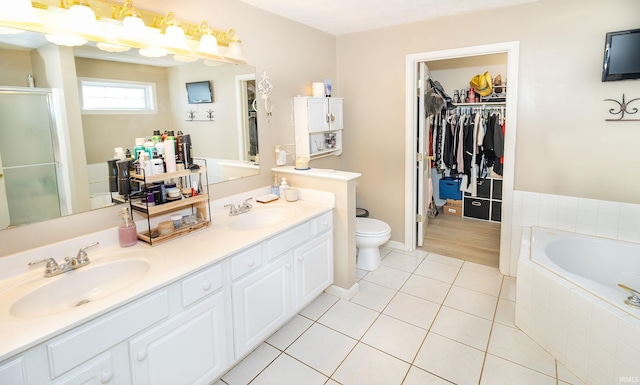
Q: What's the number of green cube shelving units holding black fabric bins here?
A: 0